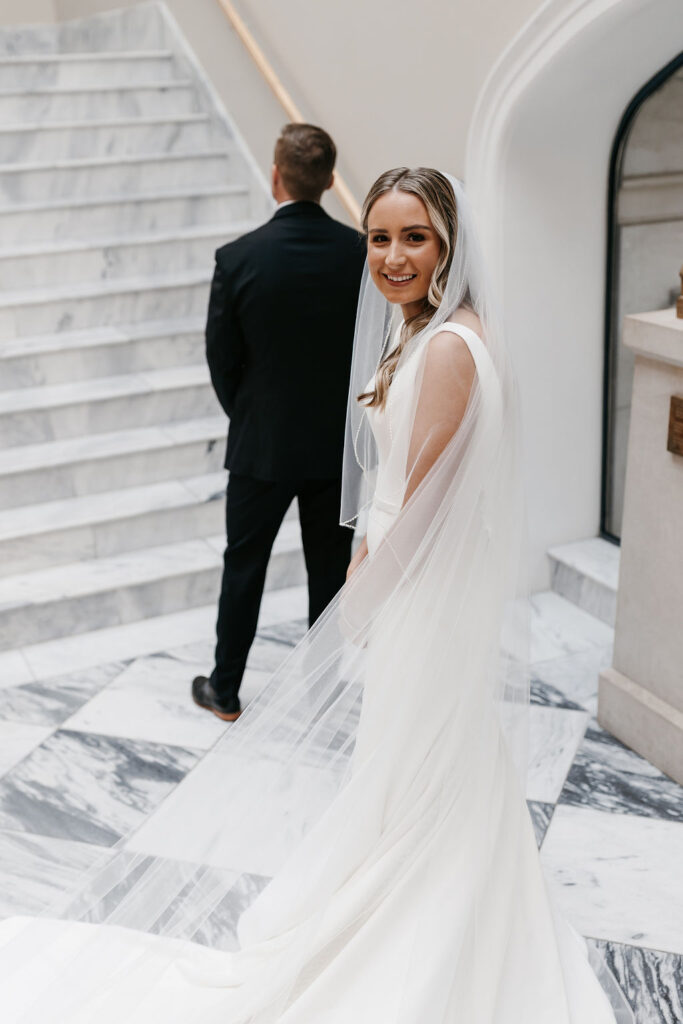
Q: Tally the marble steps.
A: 12